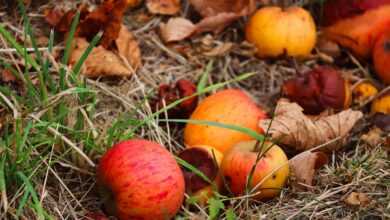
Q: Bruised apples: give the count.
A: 3